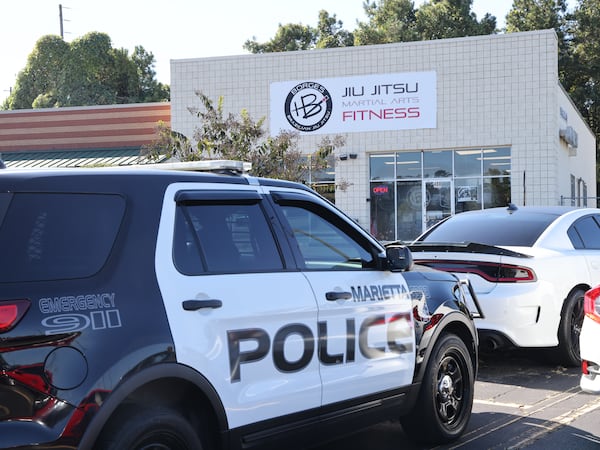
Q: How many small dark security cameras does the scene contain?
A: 2